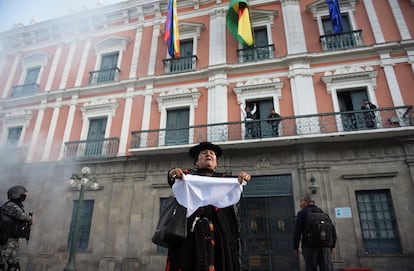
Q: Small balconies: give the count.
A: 6